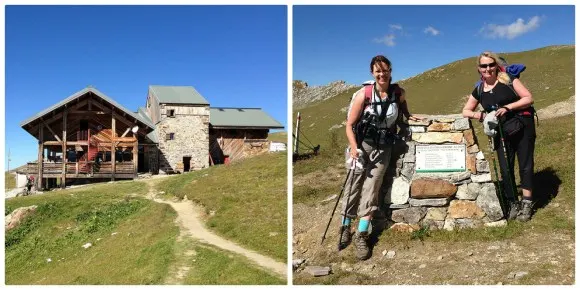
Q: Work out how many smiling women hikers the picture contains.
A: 2